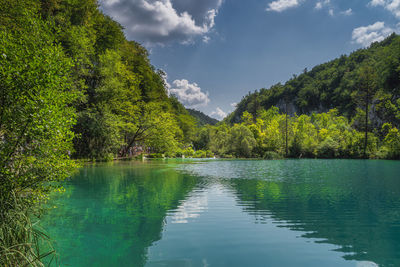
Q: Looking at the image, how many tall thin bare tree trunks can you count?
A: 2